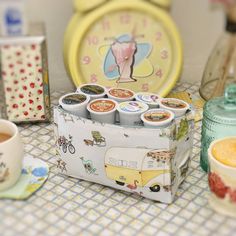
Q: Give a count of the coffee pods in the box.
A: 8